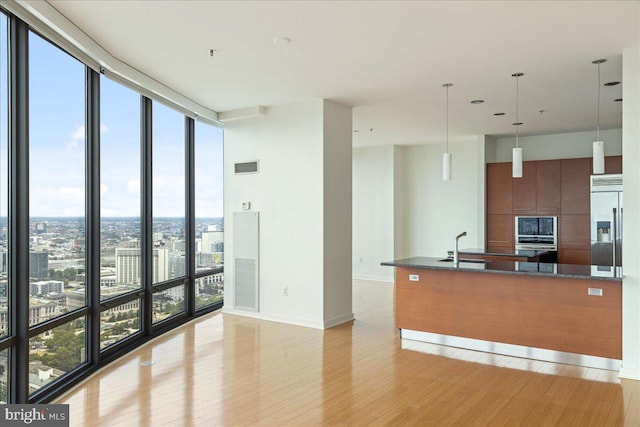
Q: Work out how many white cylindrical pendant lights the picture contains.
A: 3